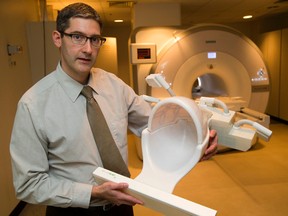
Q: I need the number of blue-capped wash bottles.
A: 0